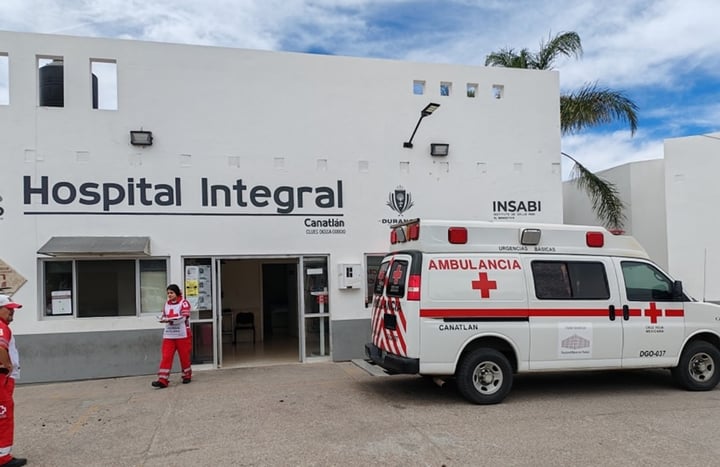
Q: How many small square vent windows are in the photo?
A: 4